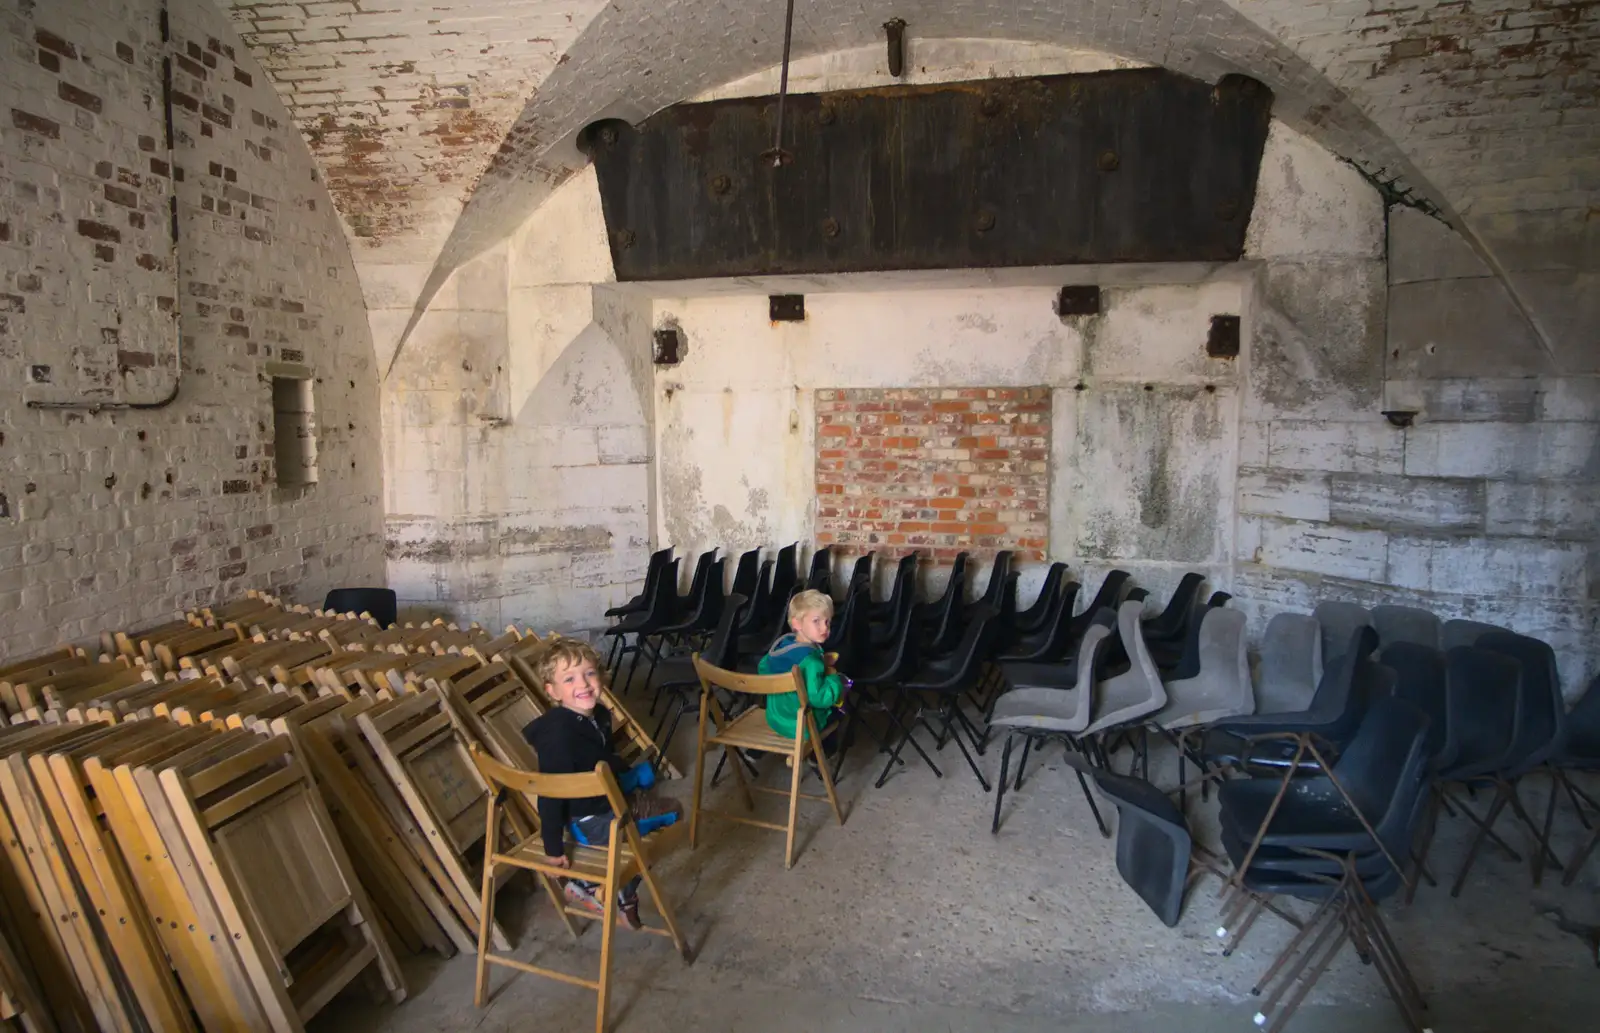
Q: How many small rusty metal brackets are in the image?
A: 4